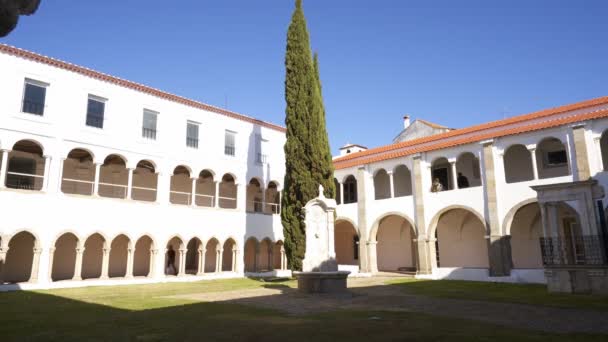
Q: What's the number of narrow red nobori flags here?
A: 0